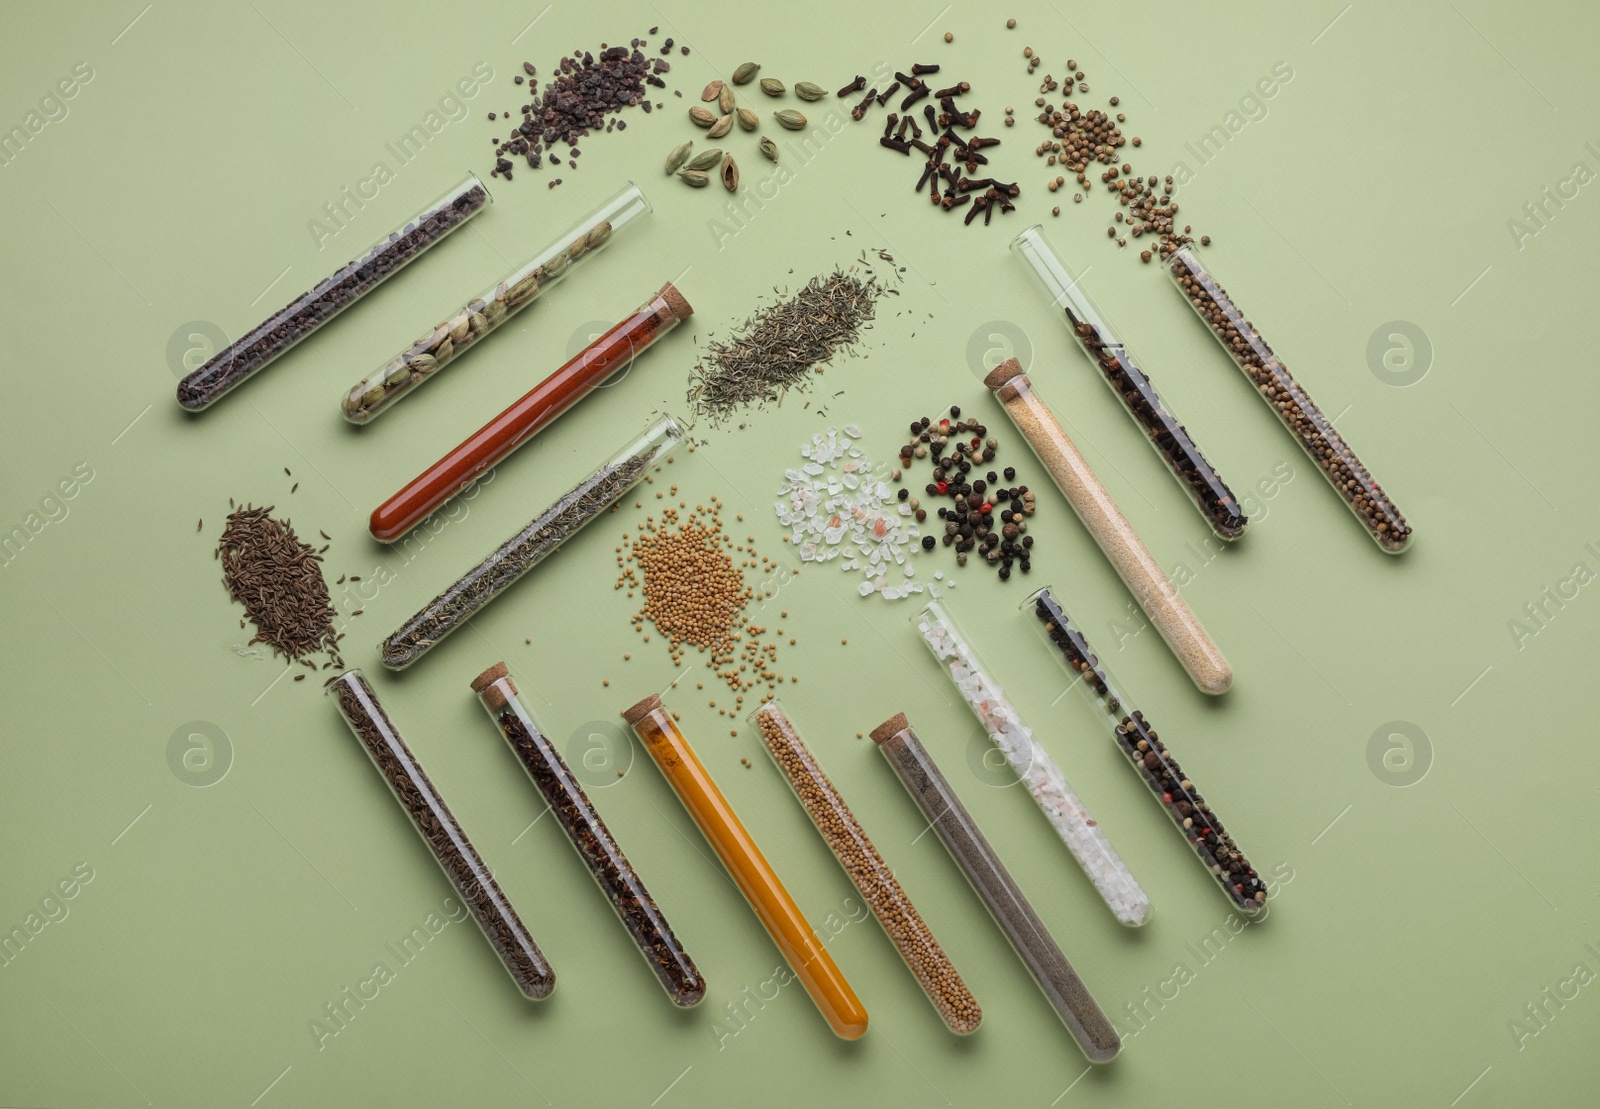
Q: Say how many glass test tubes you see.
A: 14